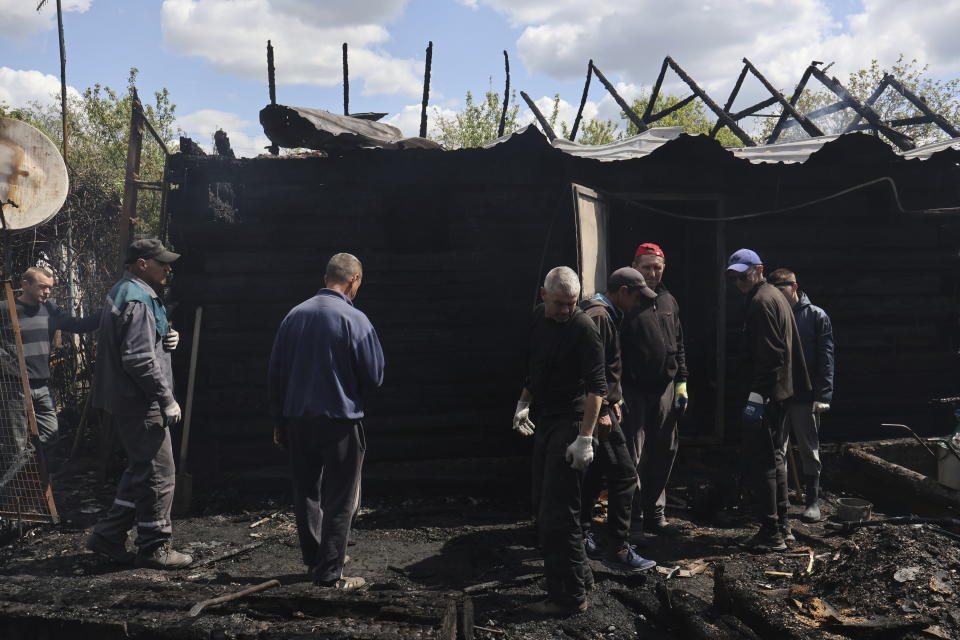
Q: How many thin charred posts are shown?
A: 4